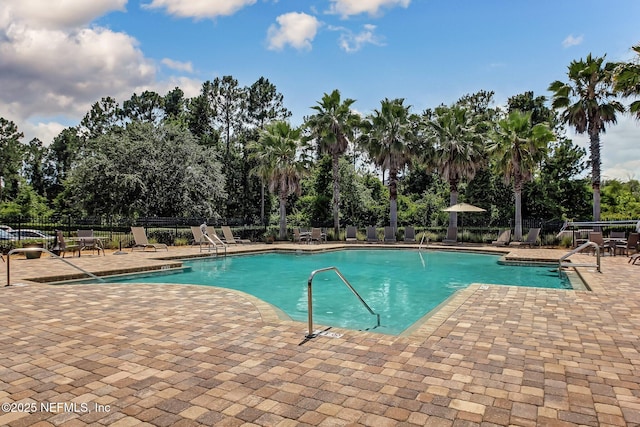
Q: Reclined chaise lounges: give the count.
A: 11